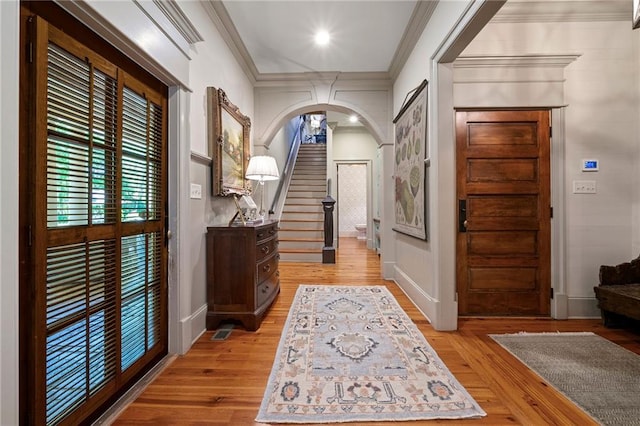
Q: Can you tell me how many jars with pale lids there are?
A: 0